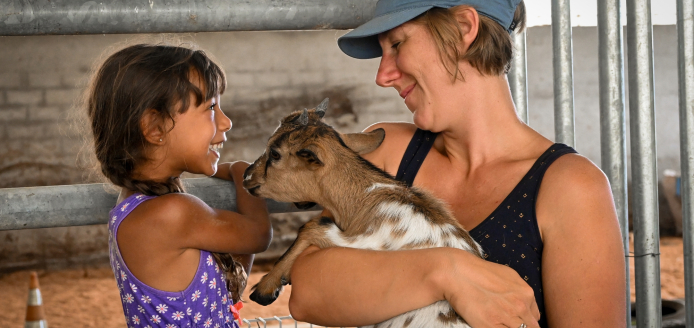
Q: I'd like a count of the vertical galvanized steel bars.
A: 5